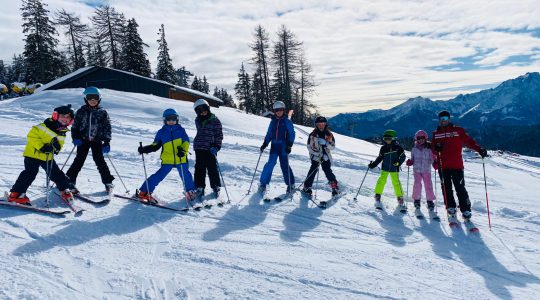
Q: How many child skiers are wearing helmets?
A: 8